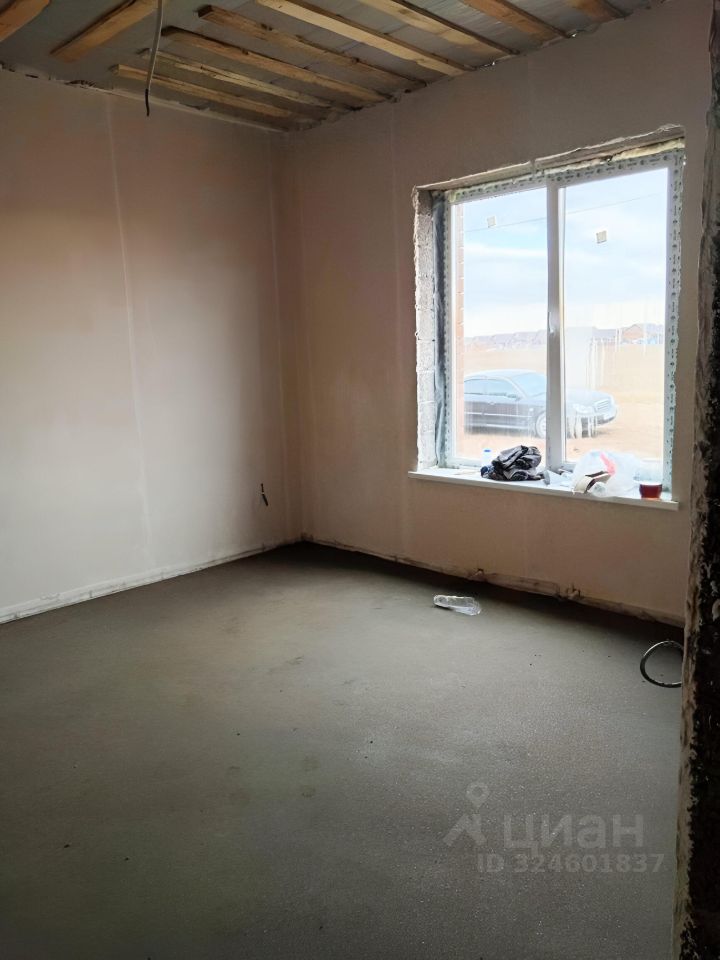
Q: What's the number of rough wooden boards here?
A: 10